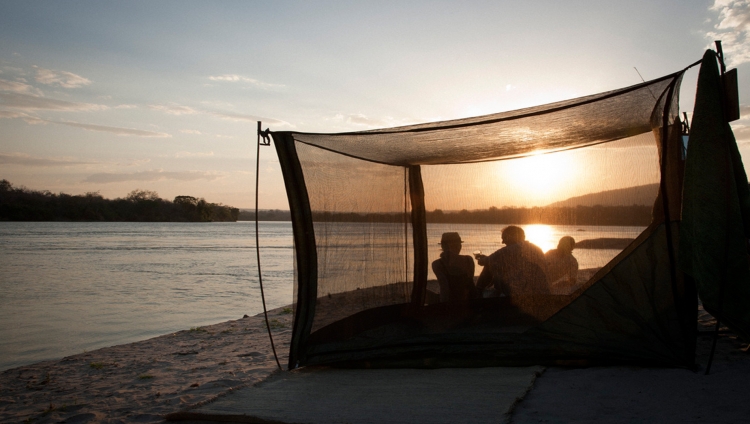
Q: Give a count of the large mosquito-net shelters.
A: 1